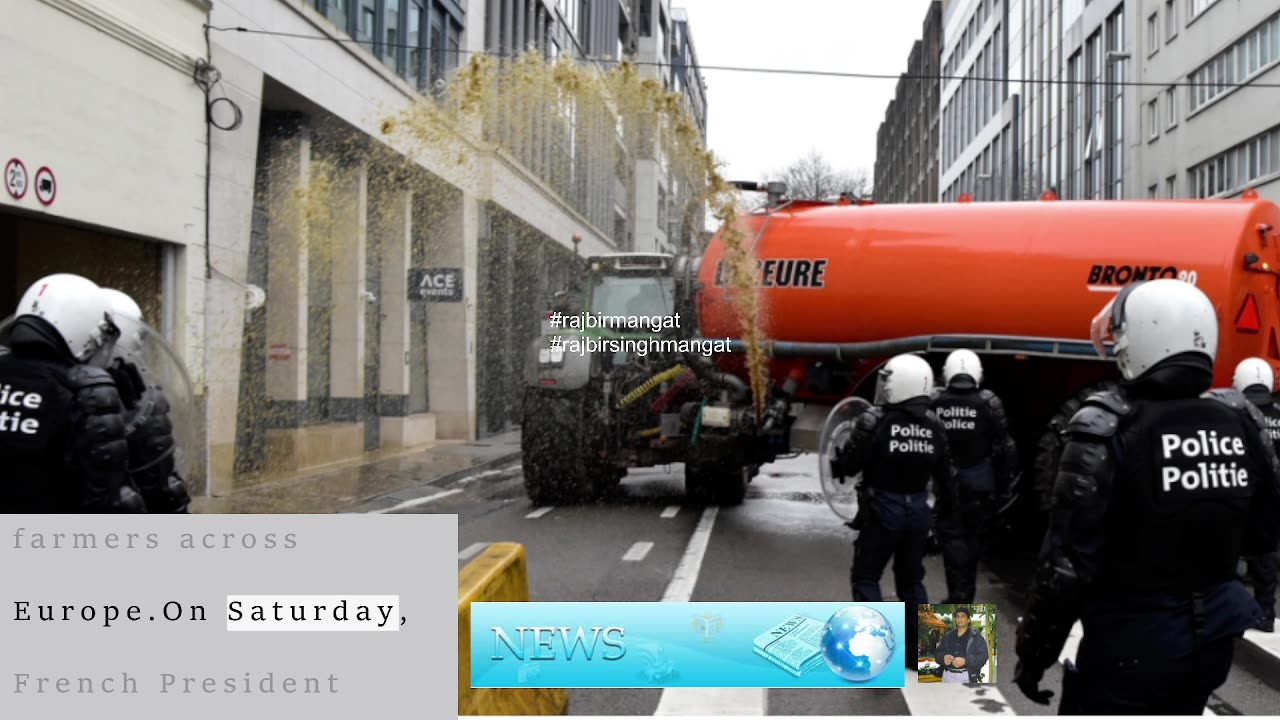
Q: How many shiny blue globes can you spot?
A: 1